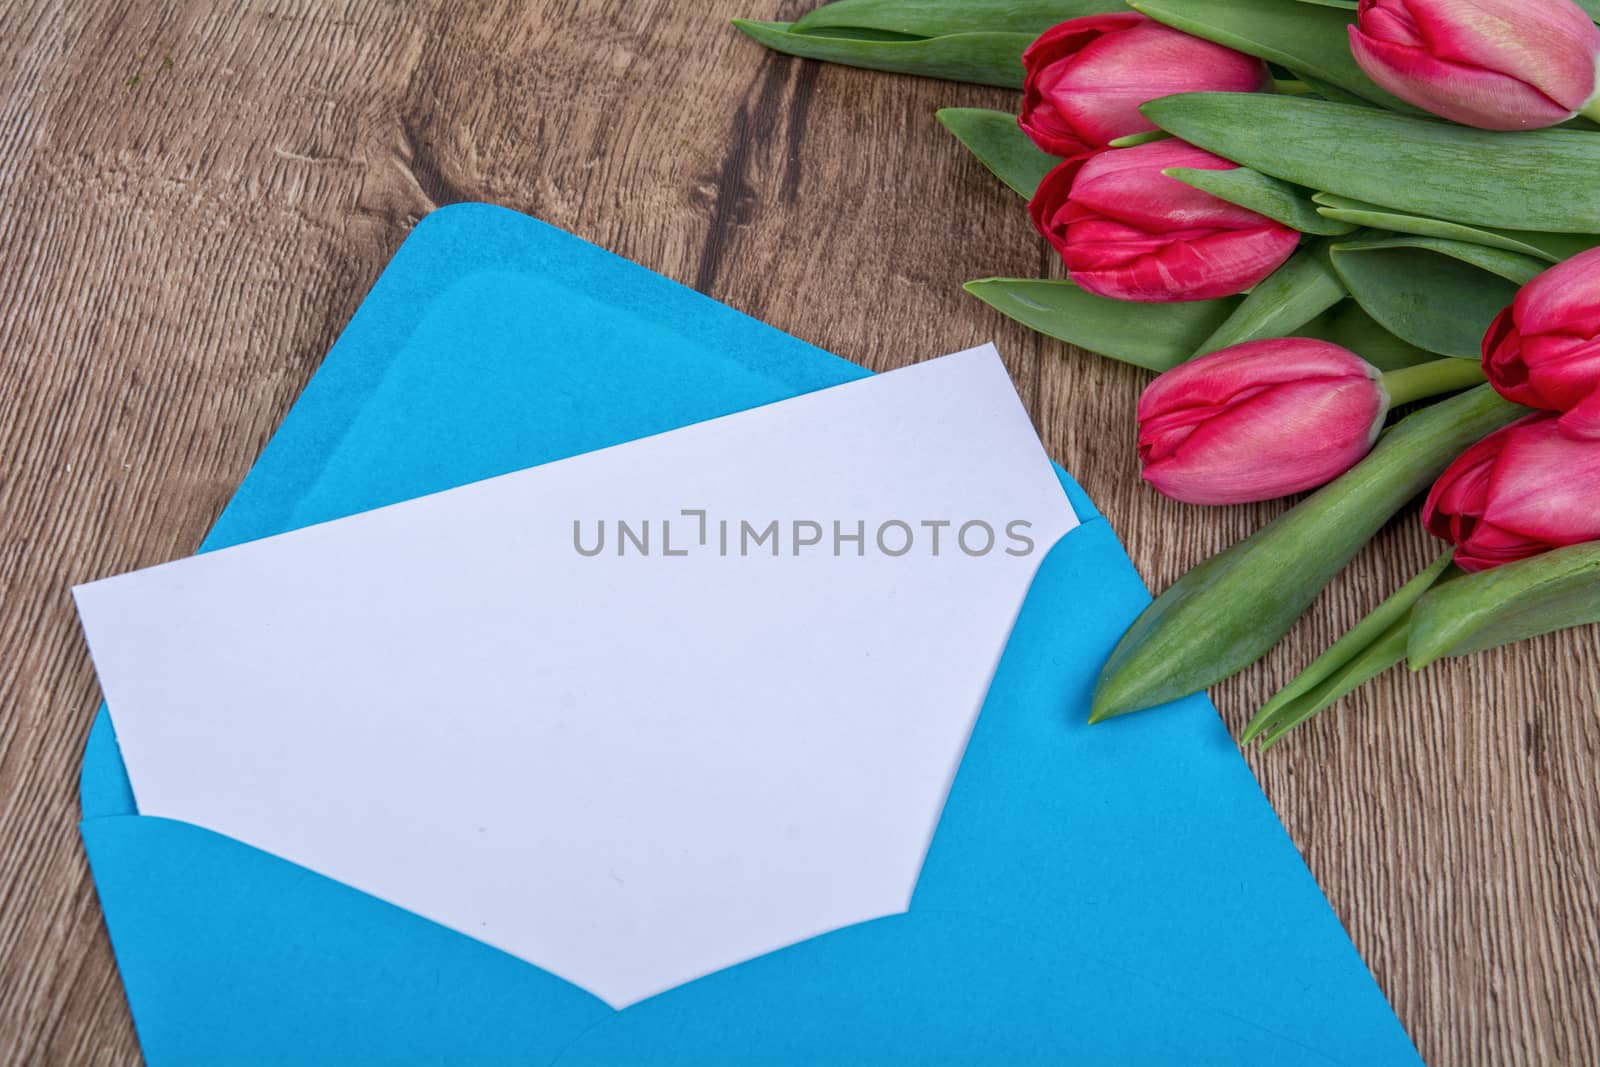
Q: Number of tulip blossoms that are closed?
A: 6